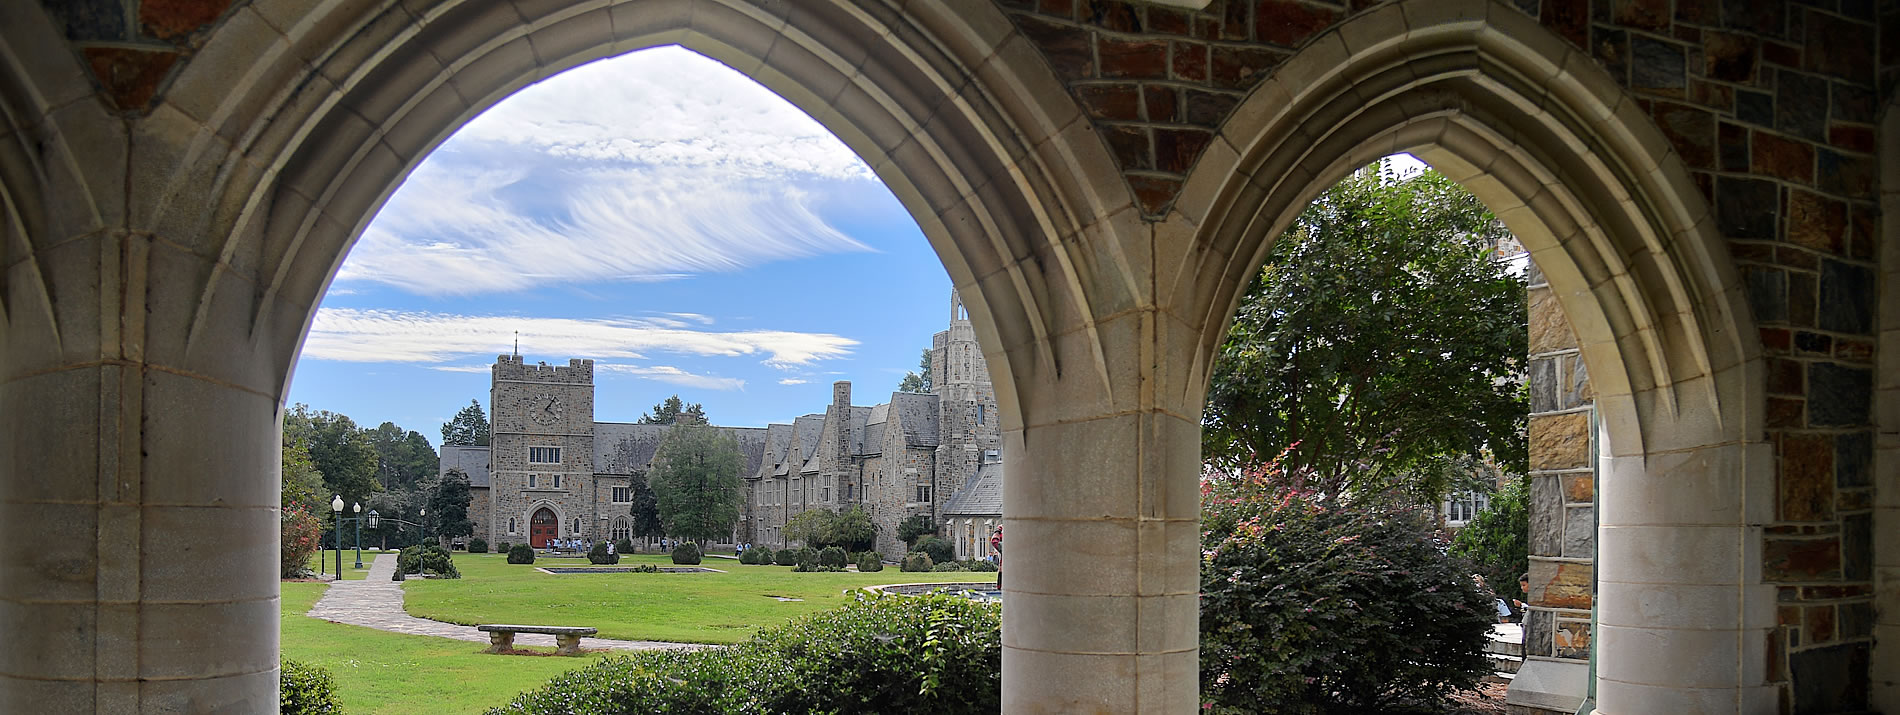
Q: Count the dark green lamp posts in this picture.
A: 3